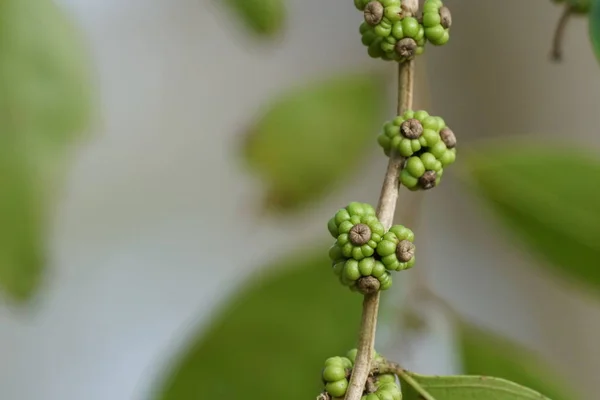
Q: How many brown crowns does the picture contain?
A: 9